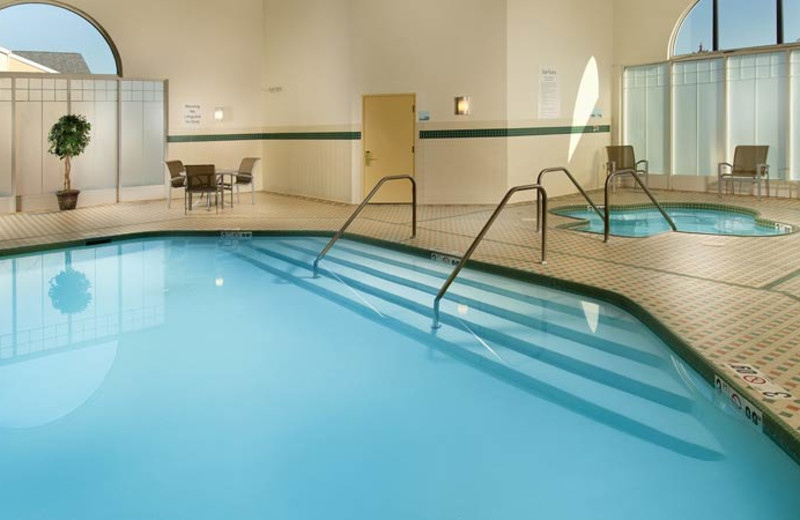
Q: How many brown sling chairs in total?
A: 5